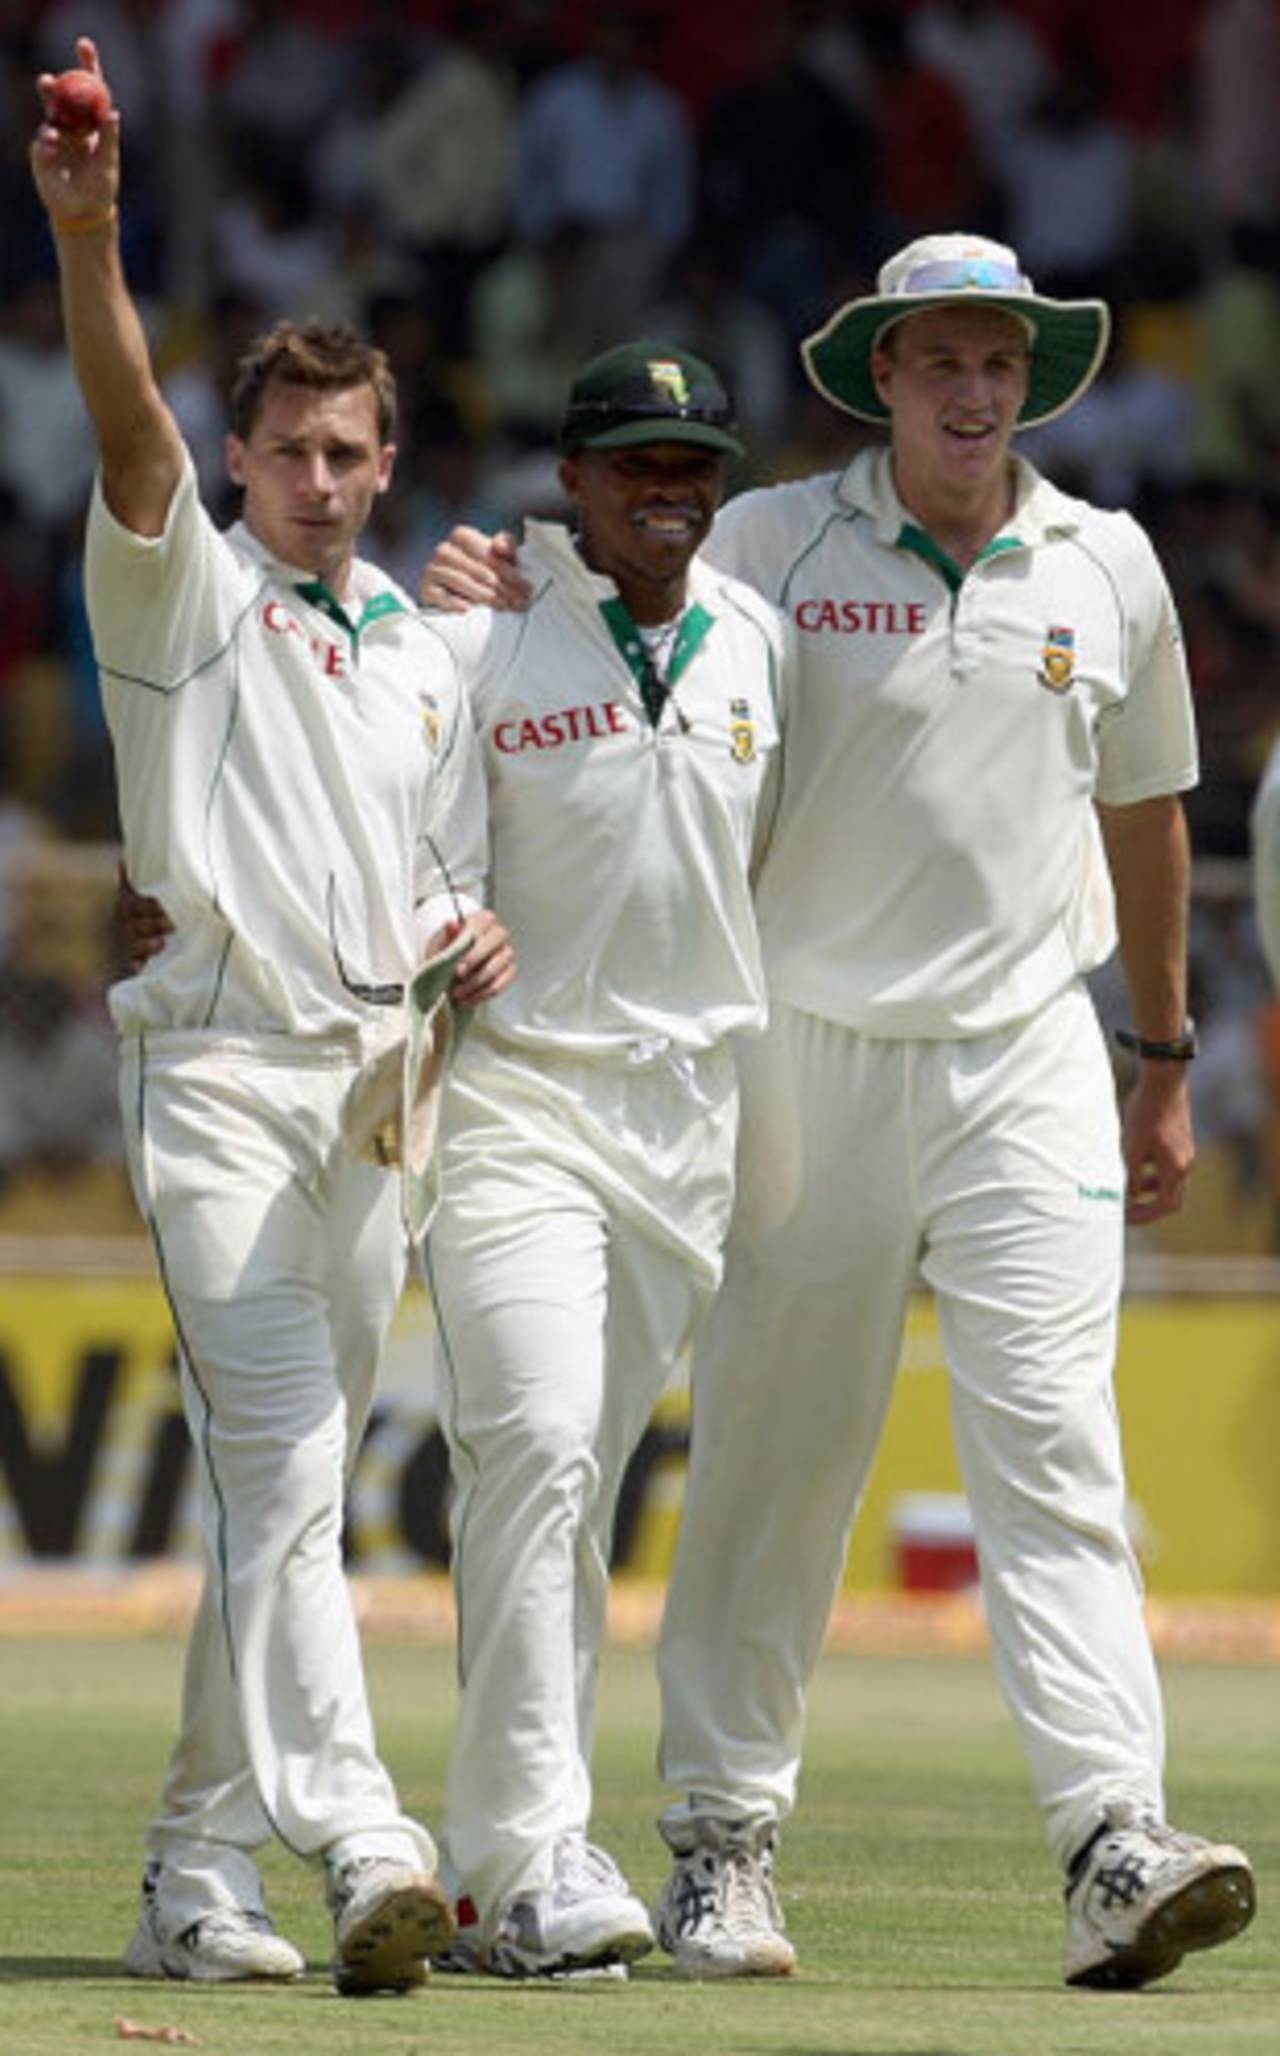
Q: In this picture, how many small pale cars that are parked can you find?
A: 0